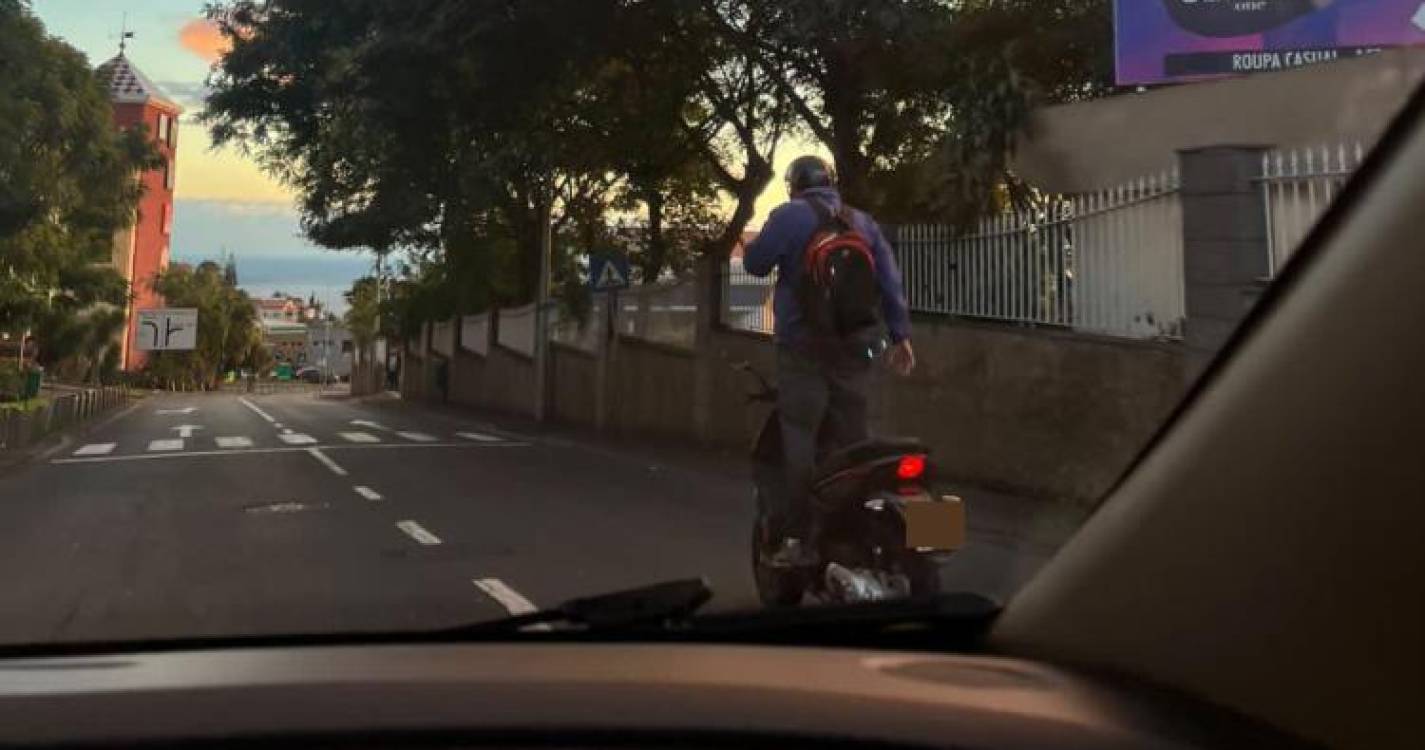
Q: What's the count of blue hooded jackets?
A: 1